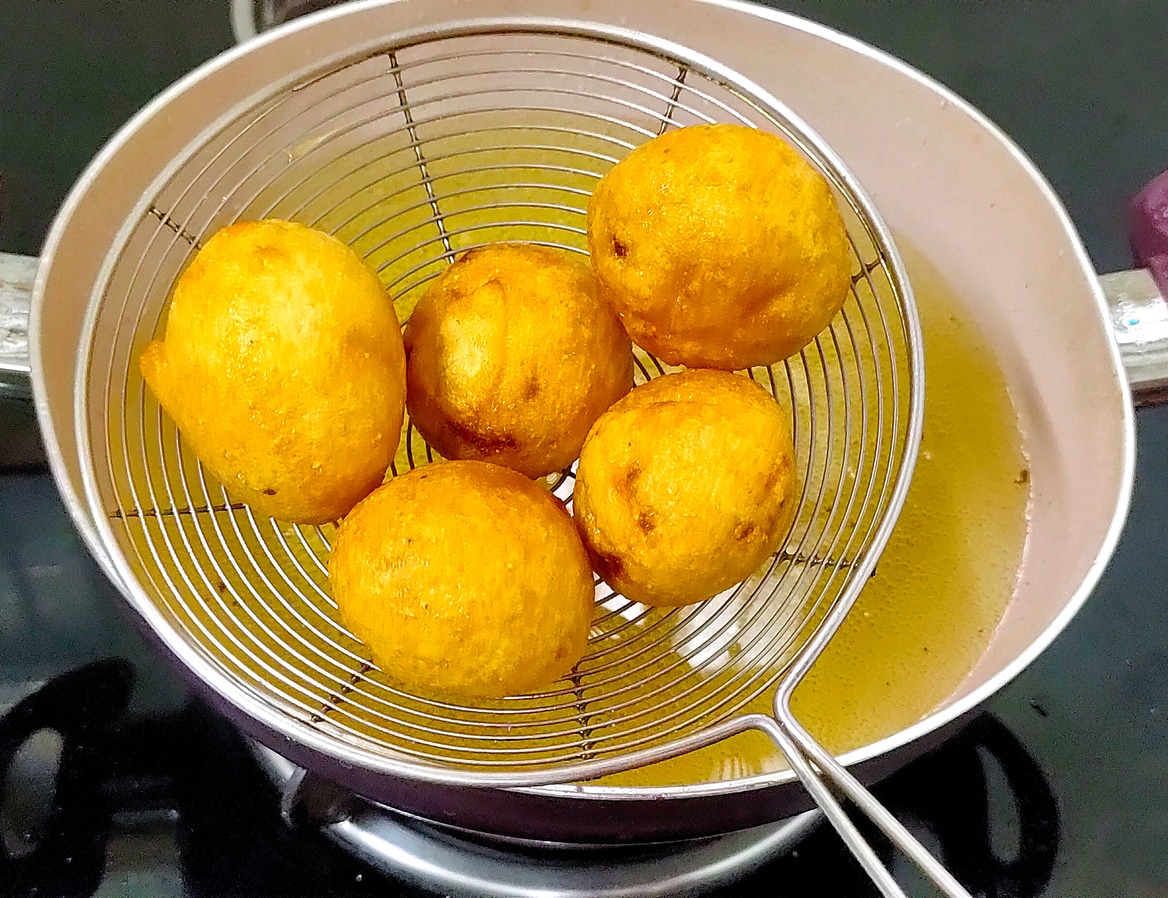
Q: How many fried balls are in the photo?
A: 5